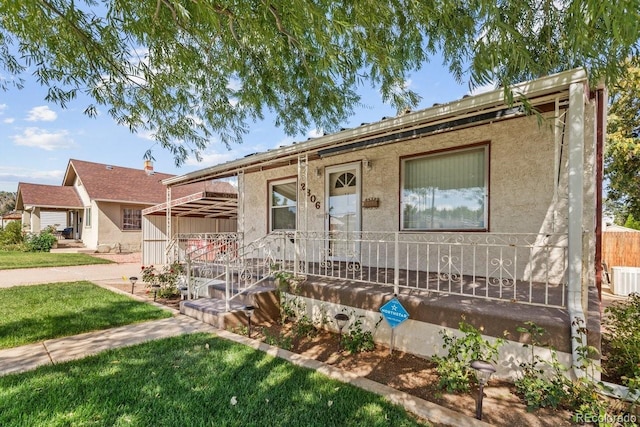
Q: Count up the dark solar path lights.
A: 6